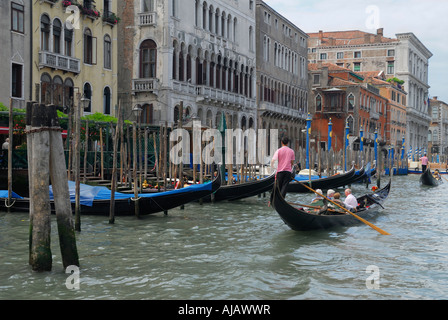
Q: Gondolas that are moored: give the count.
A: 5